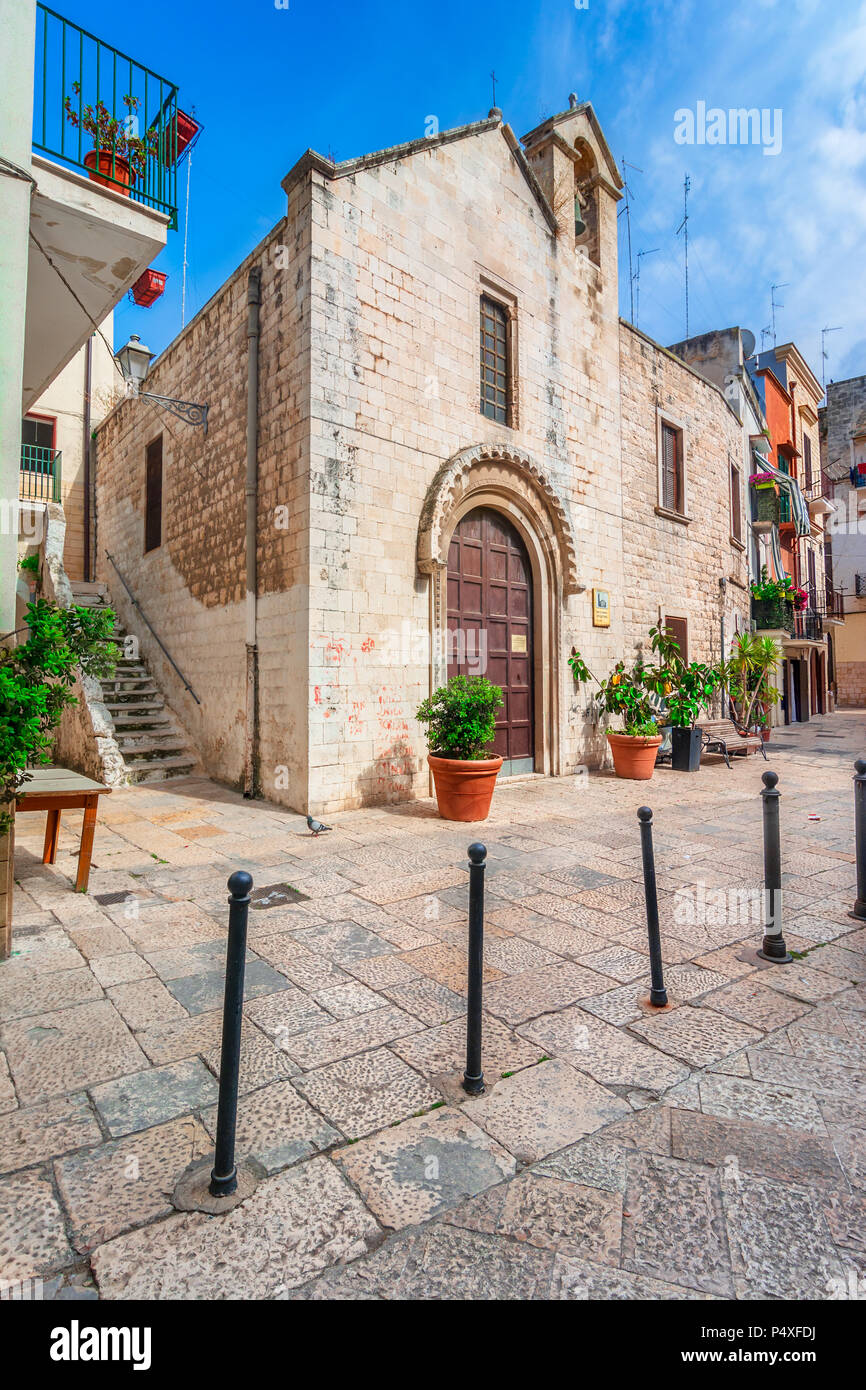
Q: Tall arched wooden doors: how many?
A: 1